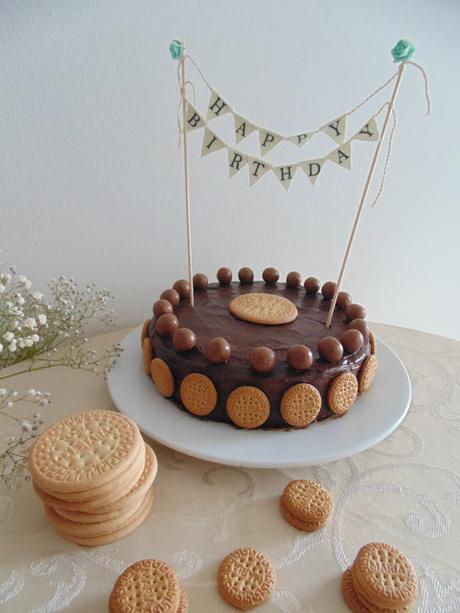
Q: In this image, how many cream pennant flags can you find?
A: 13